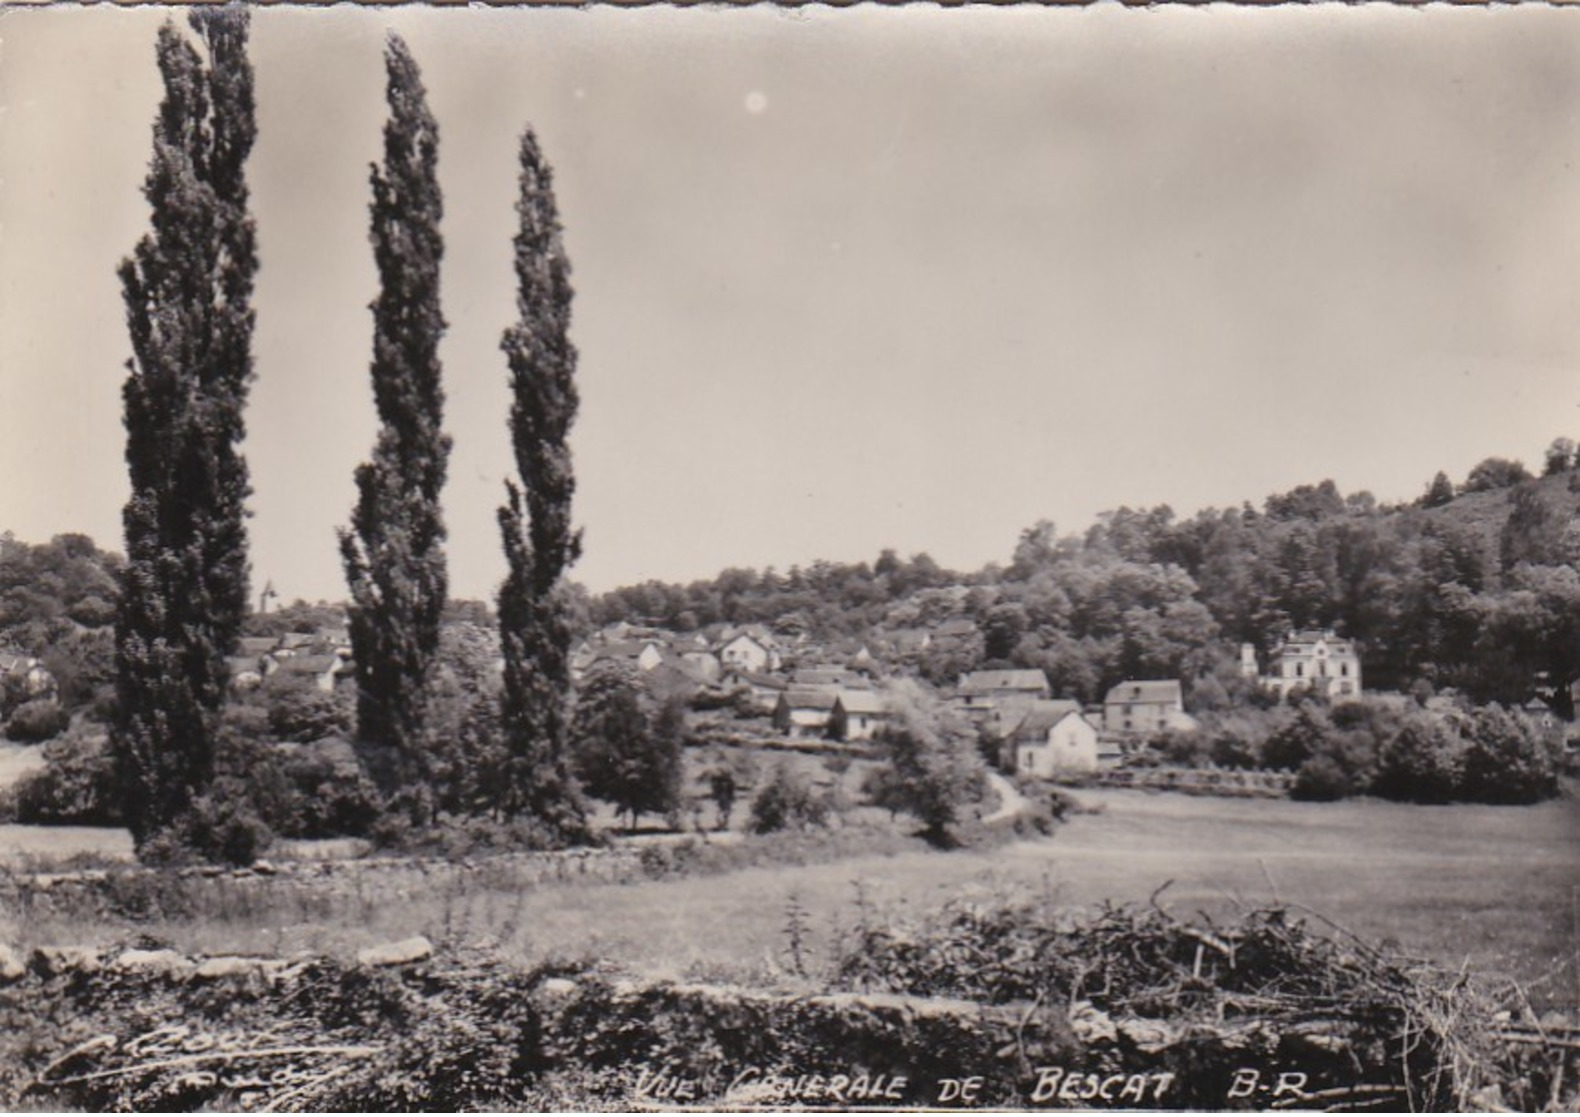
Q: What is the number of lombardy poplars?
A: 3